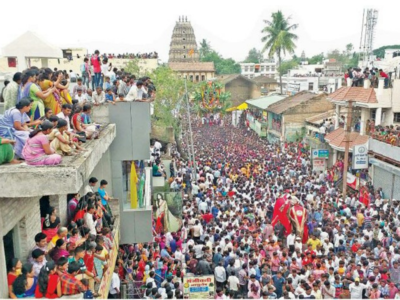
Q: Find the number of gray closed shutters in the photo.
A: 2